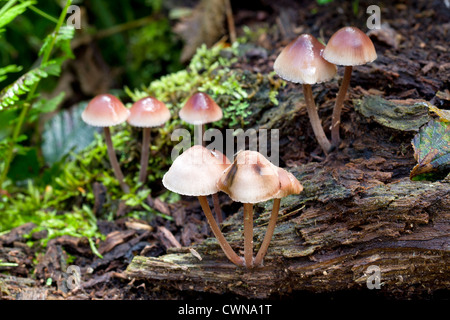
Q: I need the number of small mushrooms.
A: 8